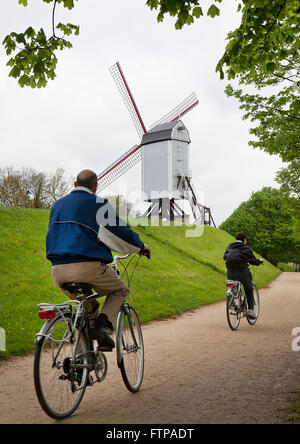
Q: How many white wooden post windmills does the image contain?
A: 1